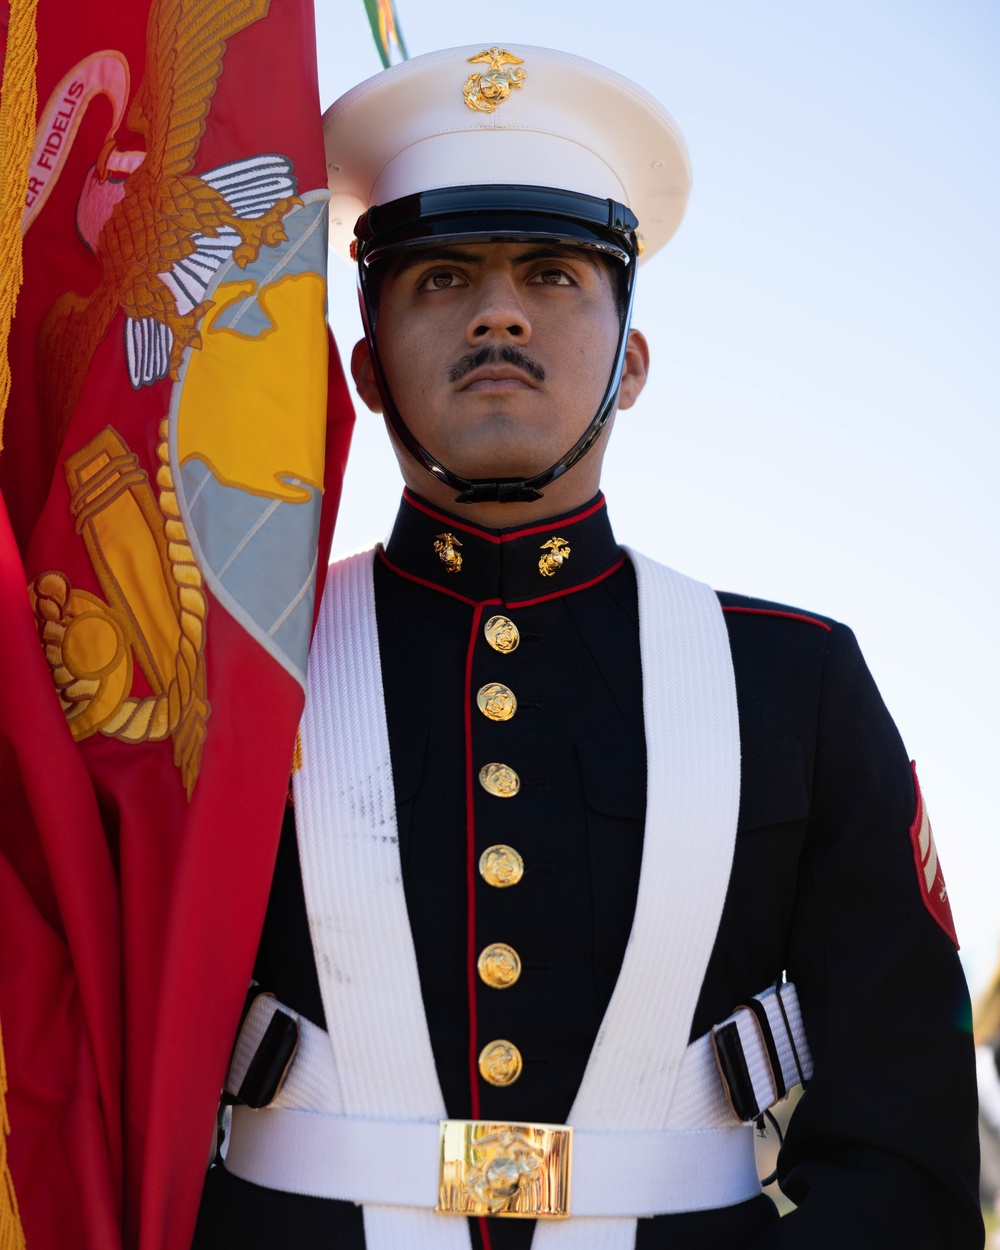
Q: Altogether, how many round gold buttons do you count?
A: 6